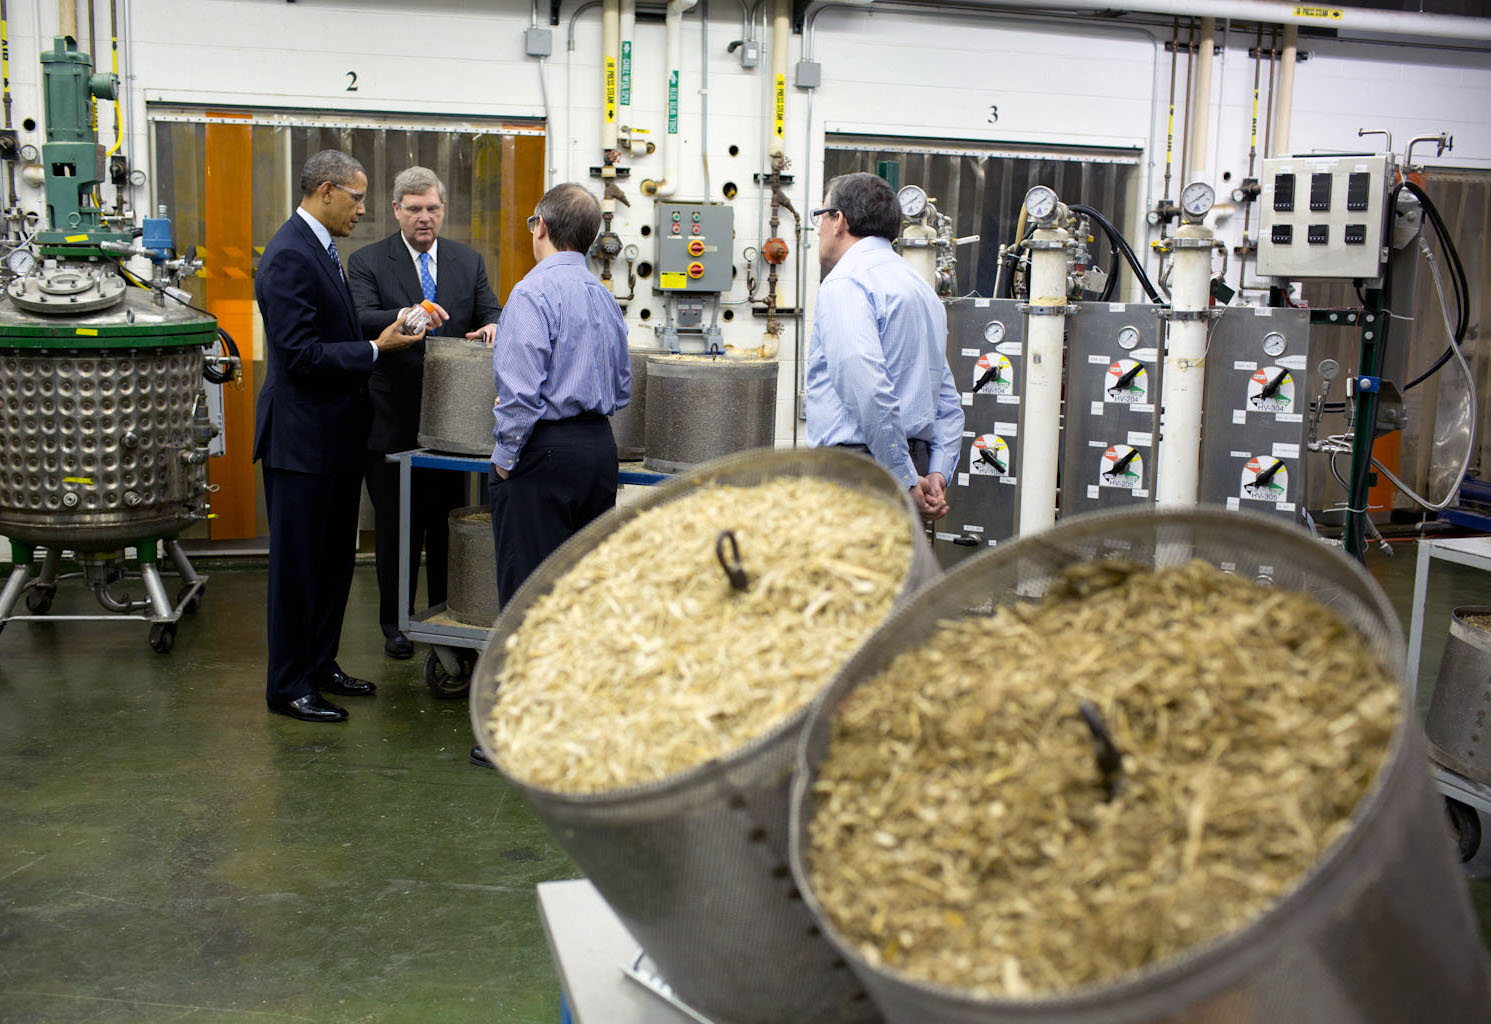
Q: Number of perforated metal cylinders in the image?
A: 7